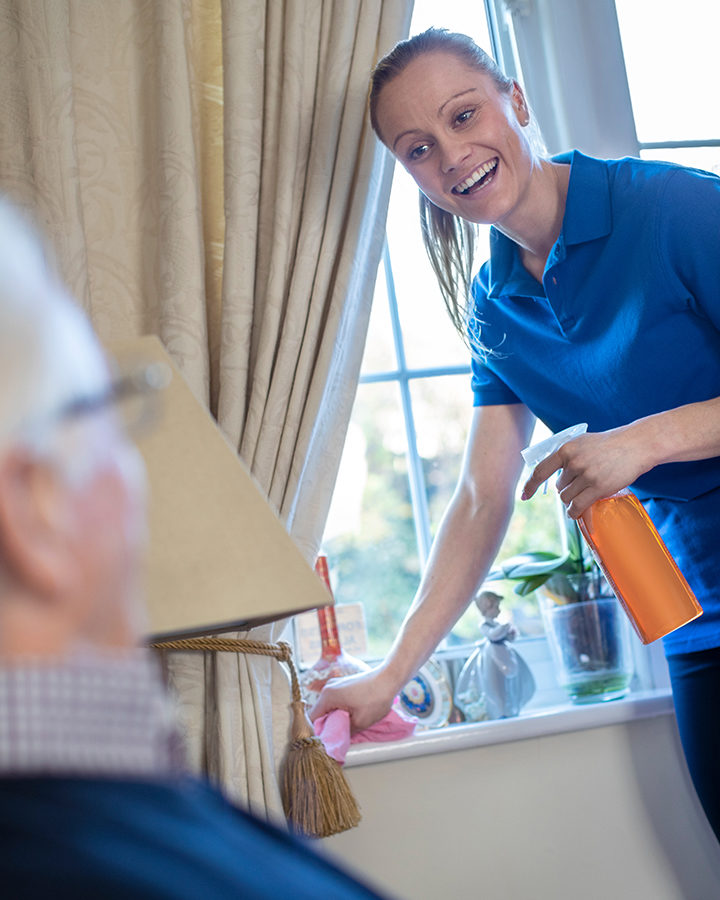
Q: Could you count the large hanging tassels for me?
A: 1